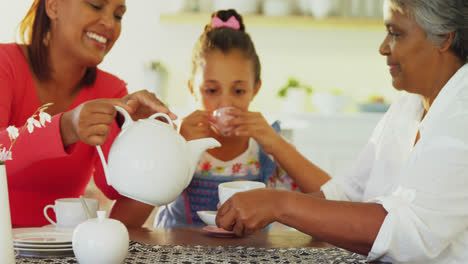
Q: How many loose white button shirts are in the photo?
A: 1